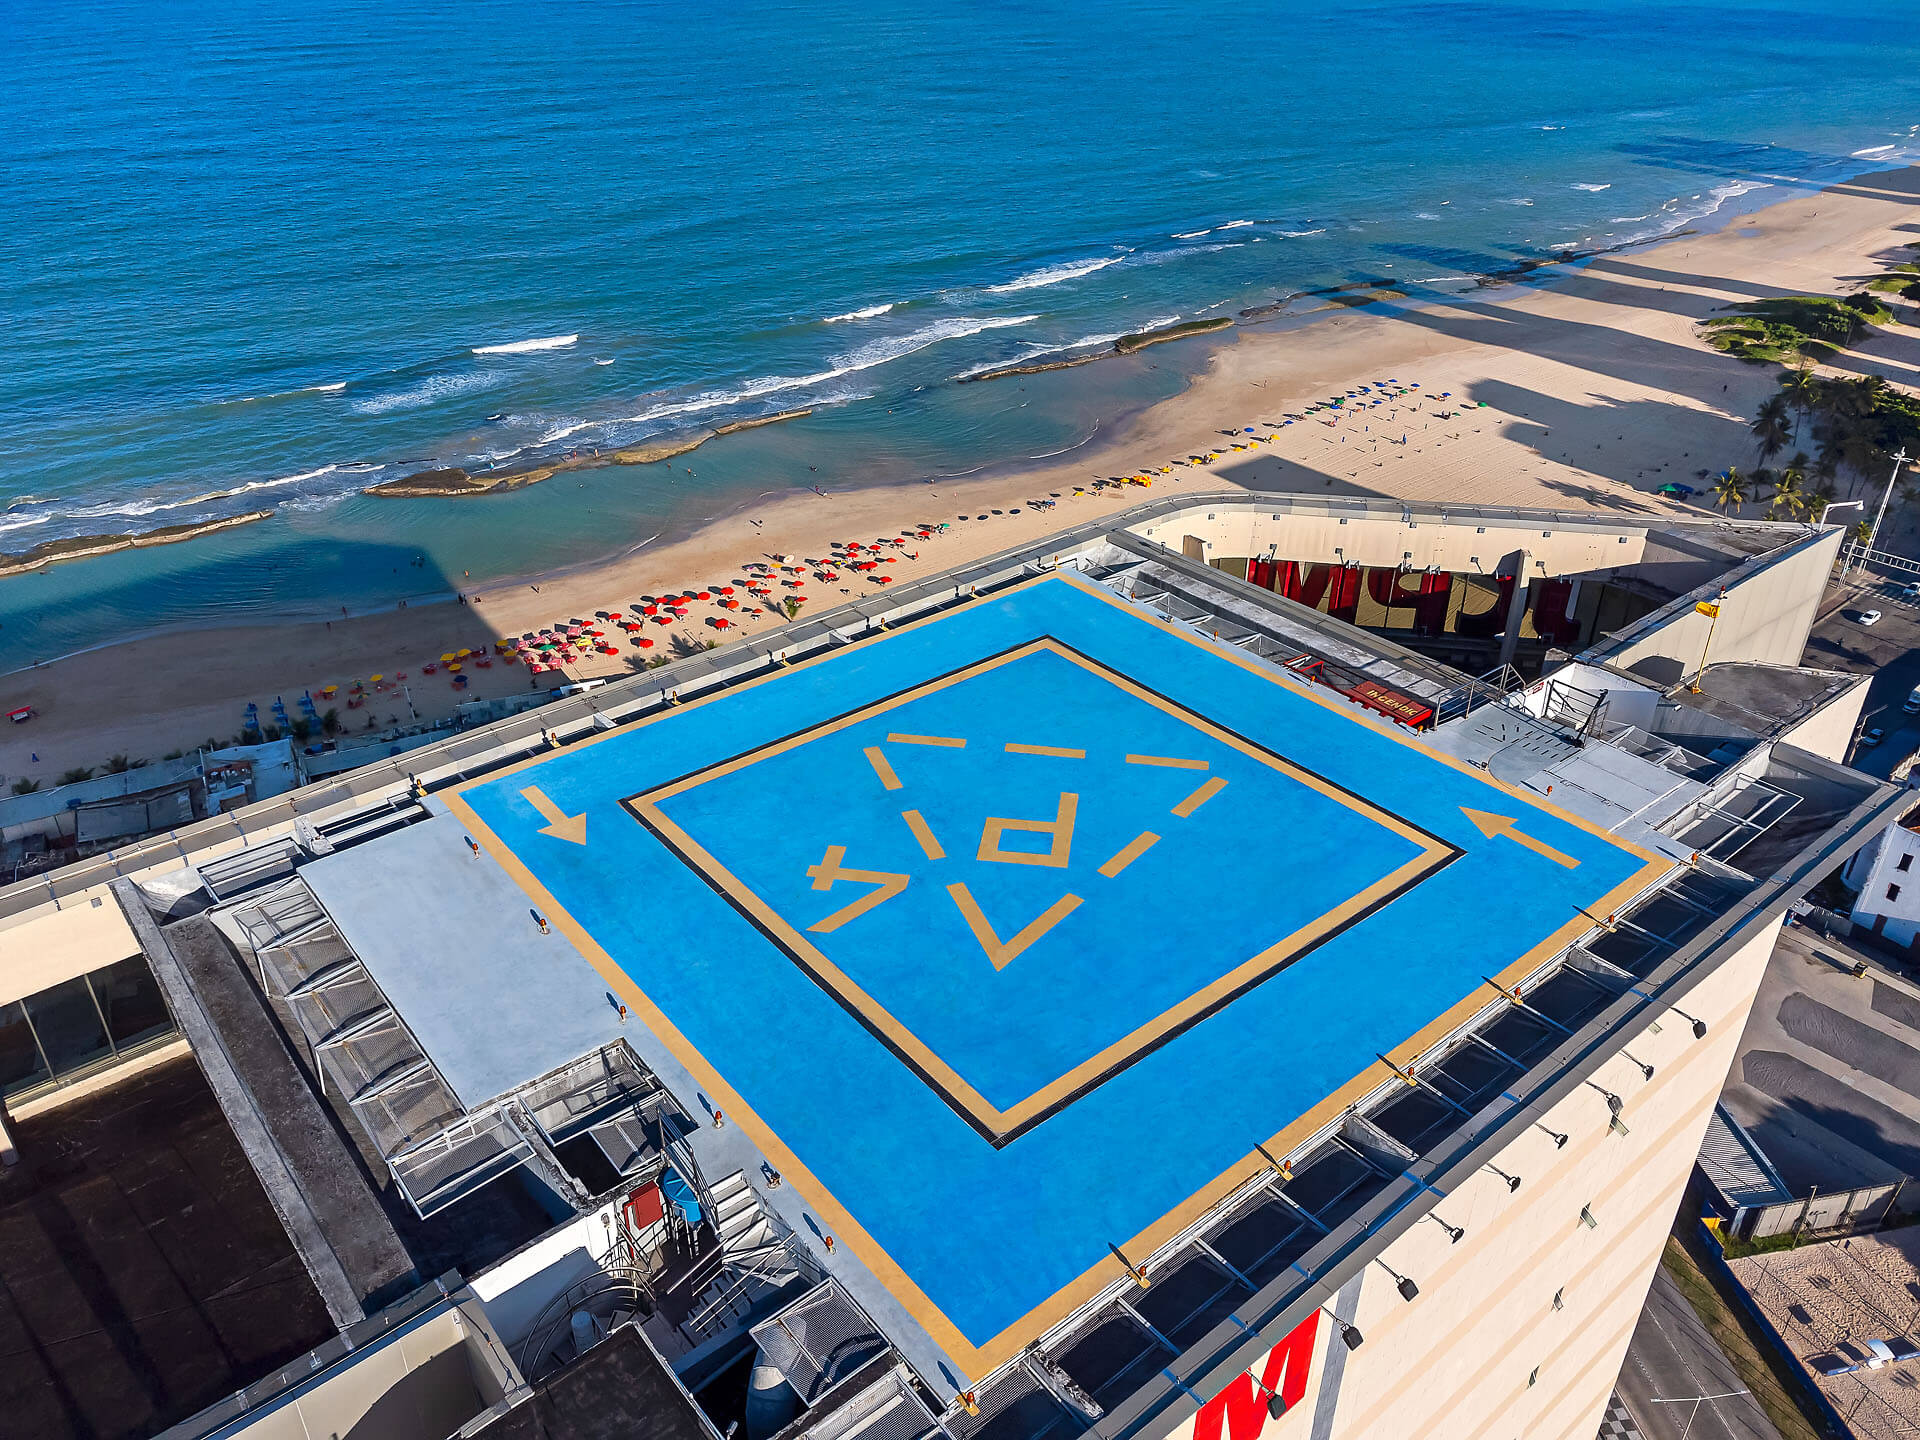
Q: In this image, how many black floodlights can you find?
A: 9